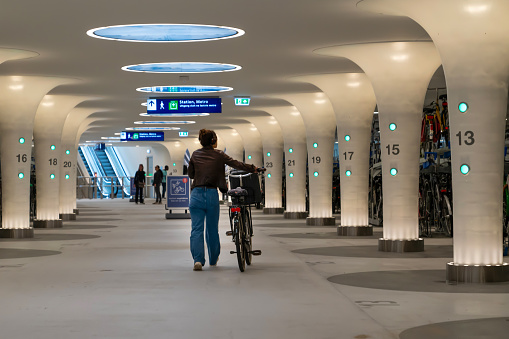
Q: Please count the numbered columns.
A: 9